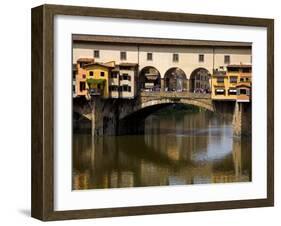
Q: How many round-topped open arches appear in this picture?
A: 3